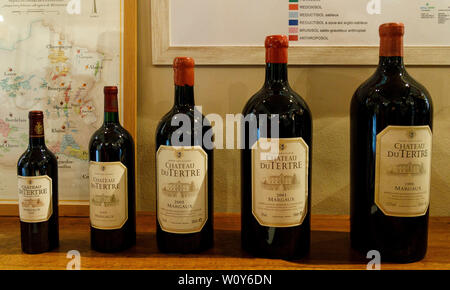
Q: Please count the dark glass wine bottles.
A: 5